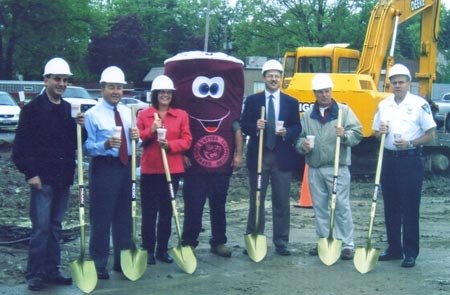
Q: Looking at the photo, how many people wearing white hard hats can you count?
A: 6